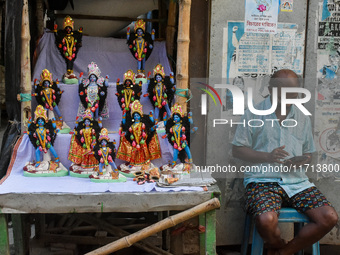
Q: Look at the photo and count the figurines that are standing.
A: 11